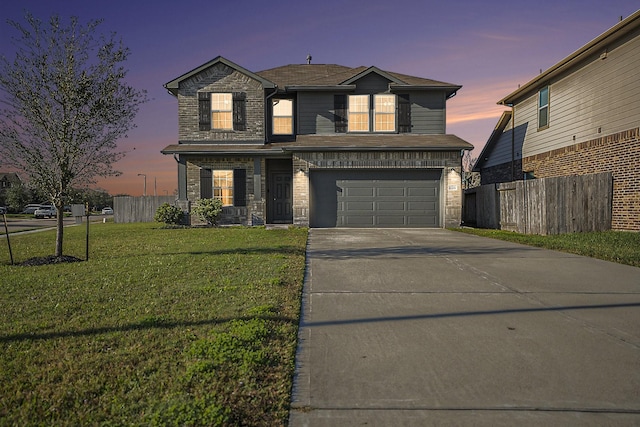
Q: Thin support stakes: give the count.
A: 2